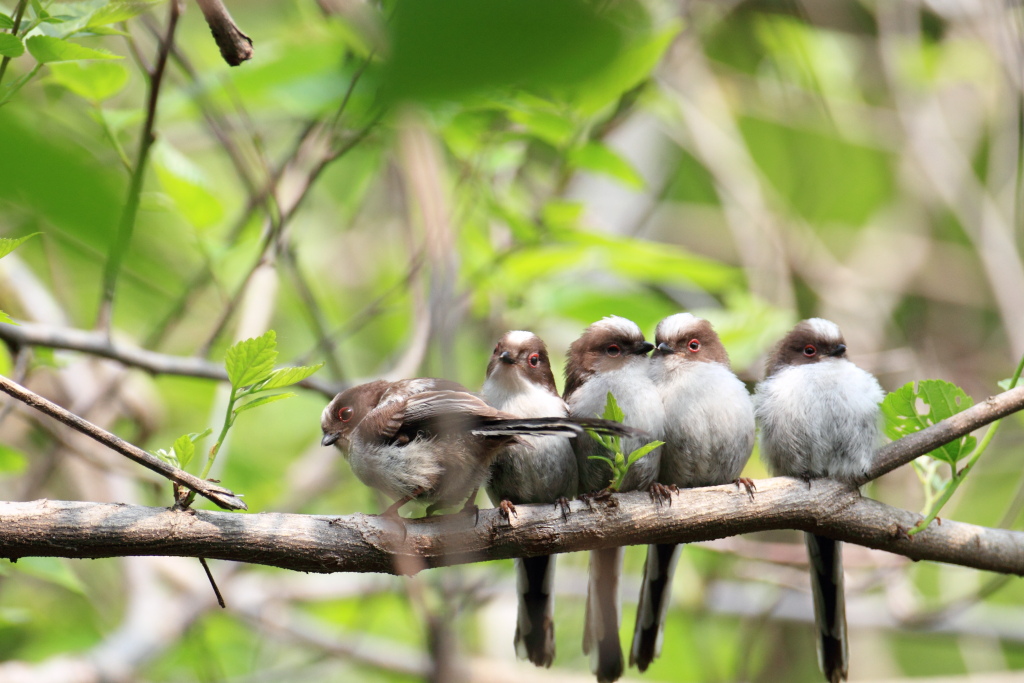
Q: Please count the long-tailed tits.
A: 5